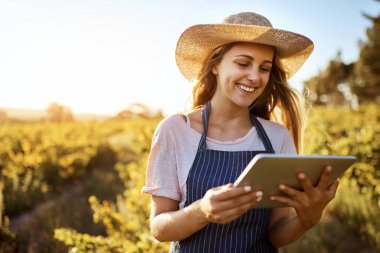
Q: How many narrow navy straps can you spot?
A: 2